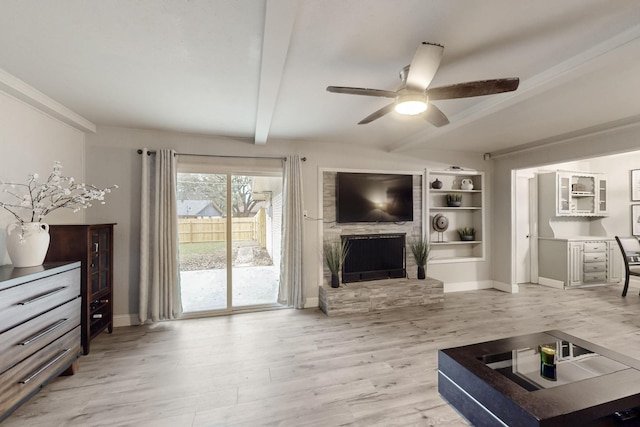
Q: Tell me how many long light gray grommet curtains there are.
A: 2